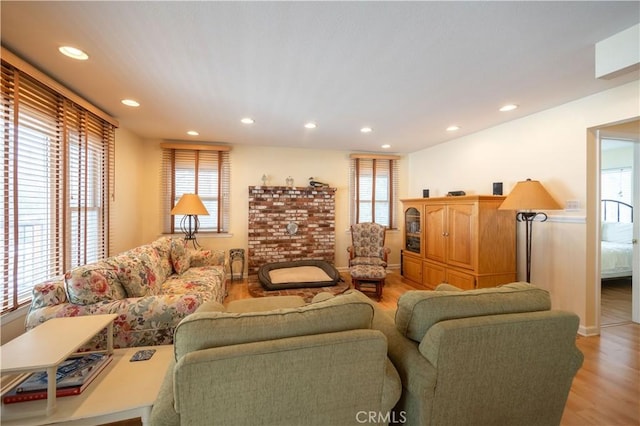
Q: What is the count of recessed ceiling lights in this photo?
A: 9